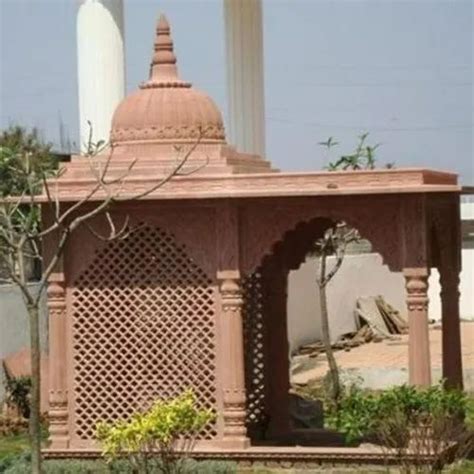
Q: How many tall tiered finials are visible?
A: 1